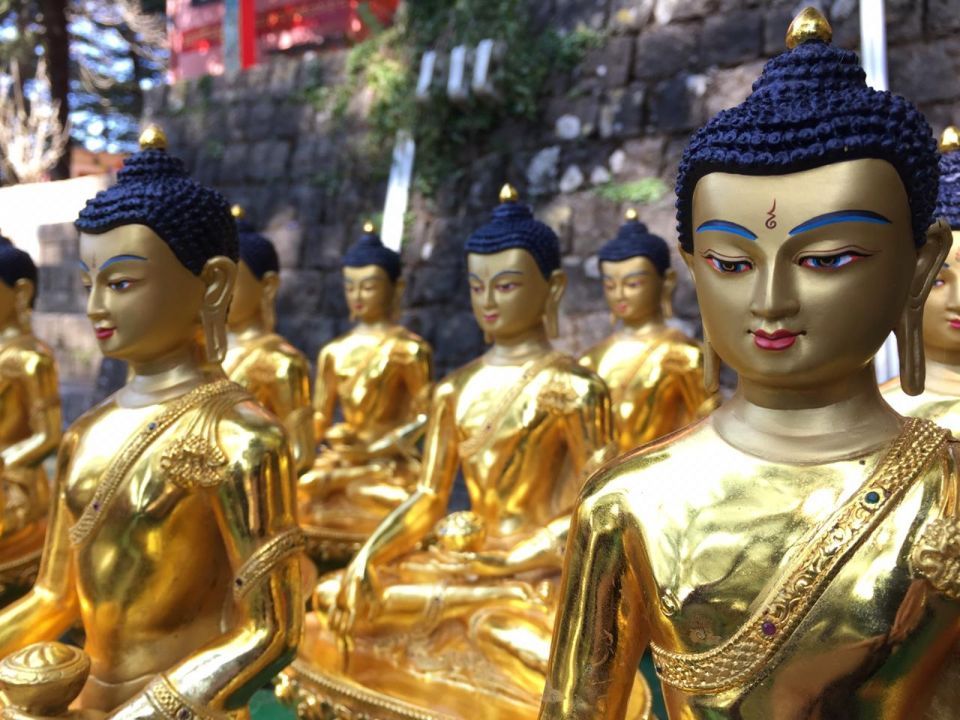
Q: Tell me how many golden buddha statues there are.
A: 8